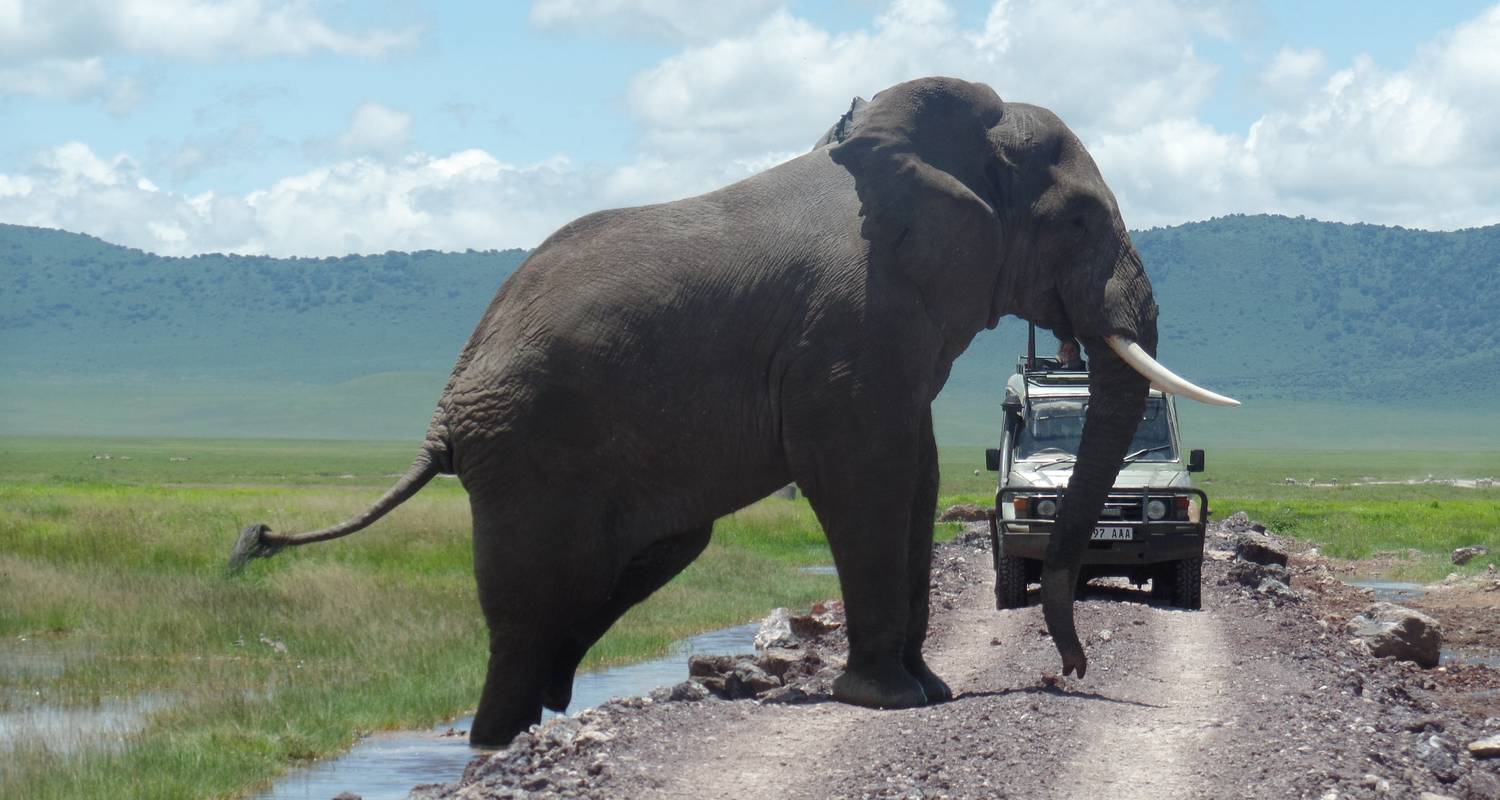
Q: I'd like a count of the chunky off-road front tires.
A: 2